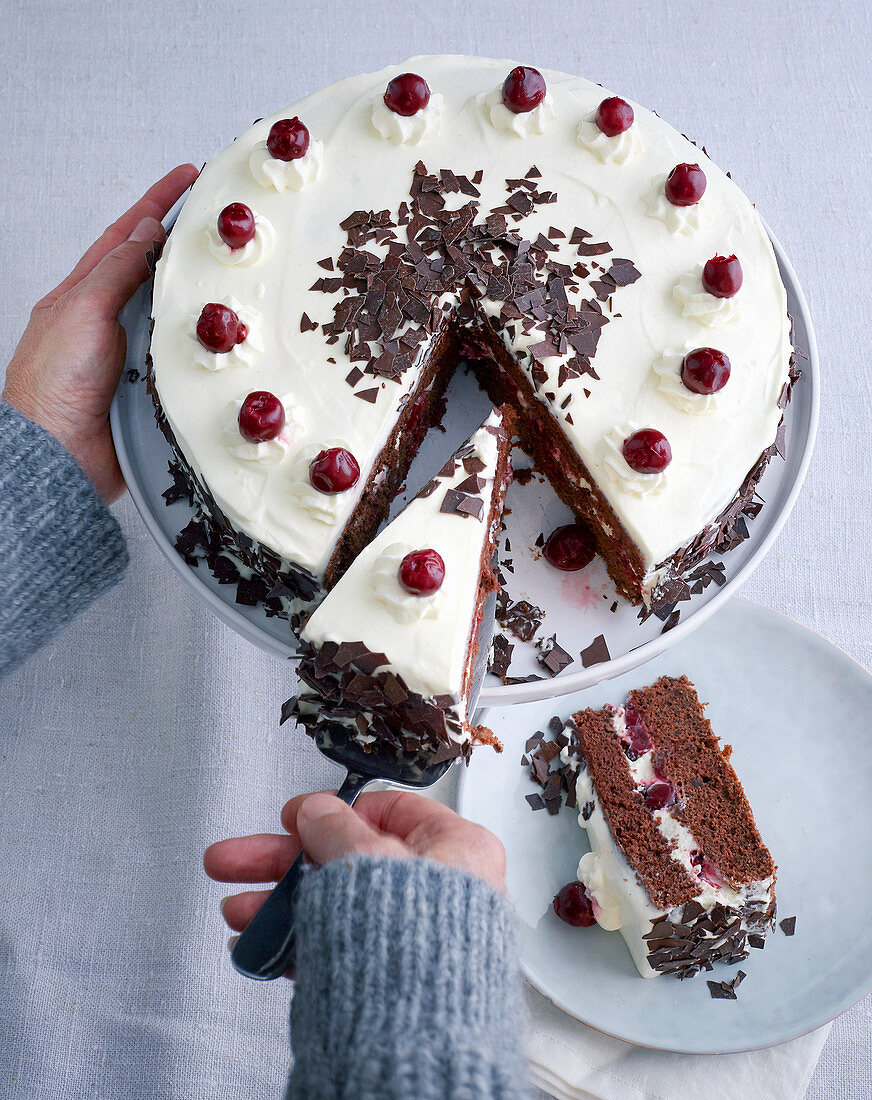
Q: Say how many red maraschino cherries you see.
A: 15